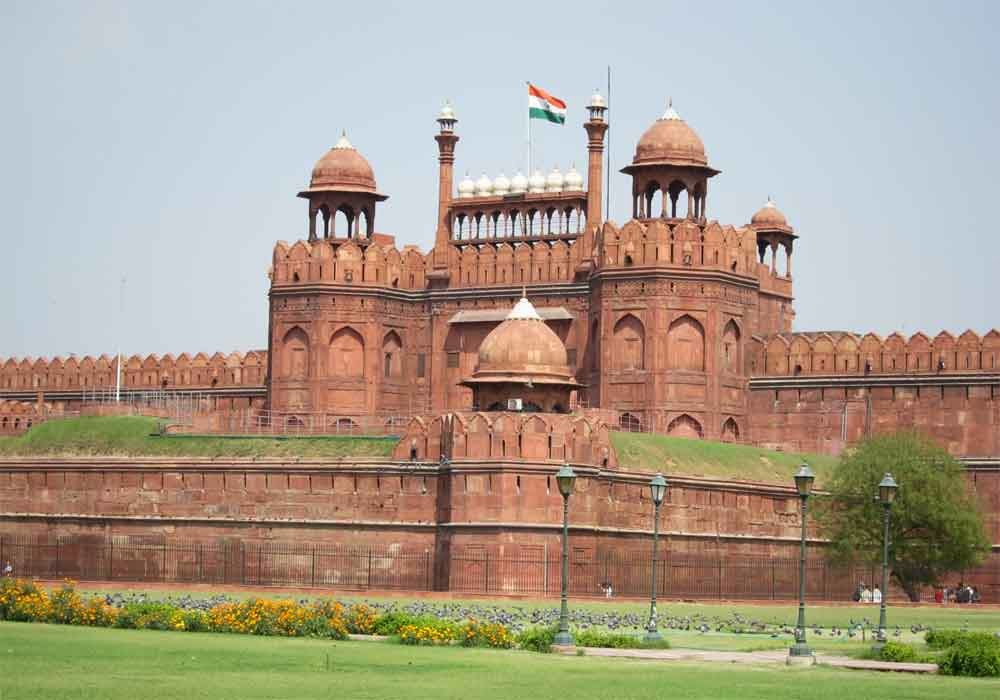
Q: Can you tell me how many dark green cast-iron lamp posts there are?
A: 4